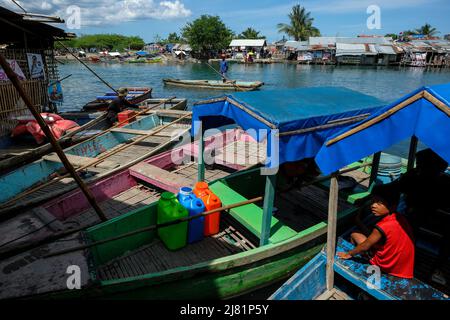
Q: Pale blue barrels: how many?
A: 1